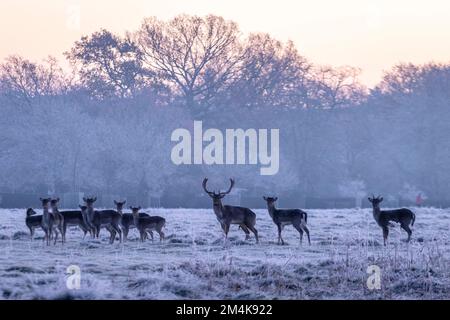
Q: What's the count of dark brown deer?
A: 10